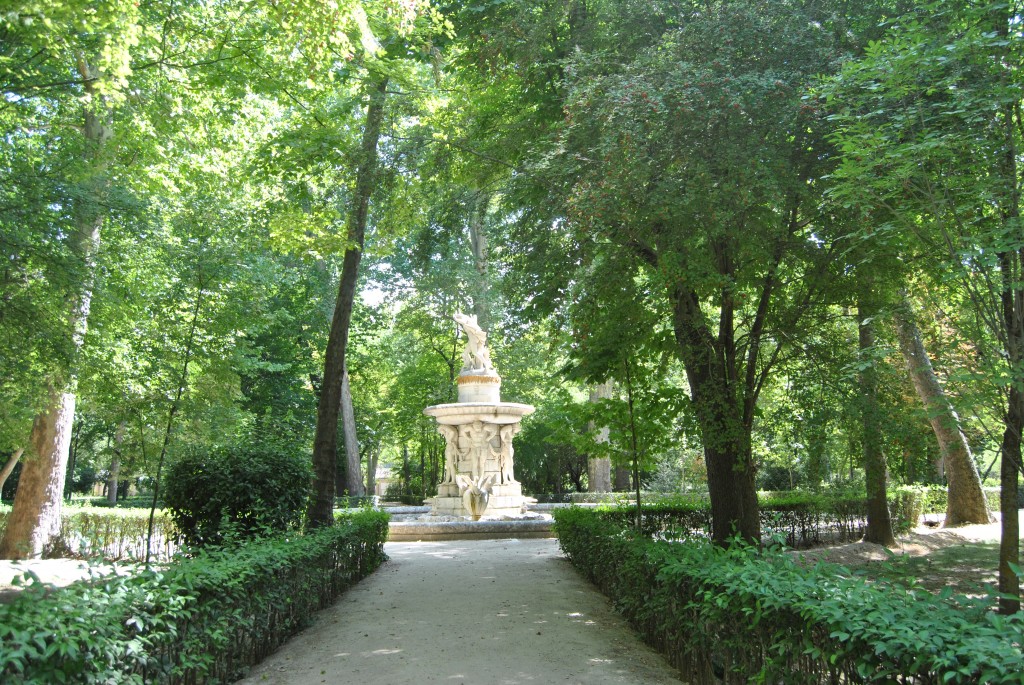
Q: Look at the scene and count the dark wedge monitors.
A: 0